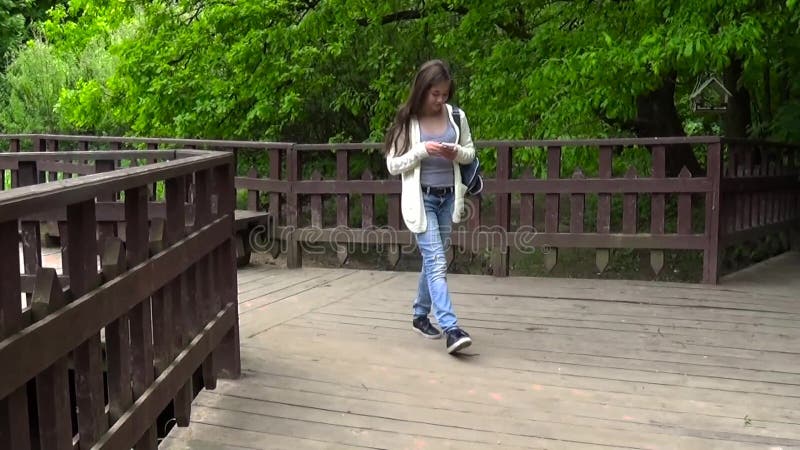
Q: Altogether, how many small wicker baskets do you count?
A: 0